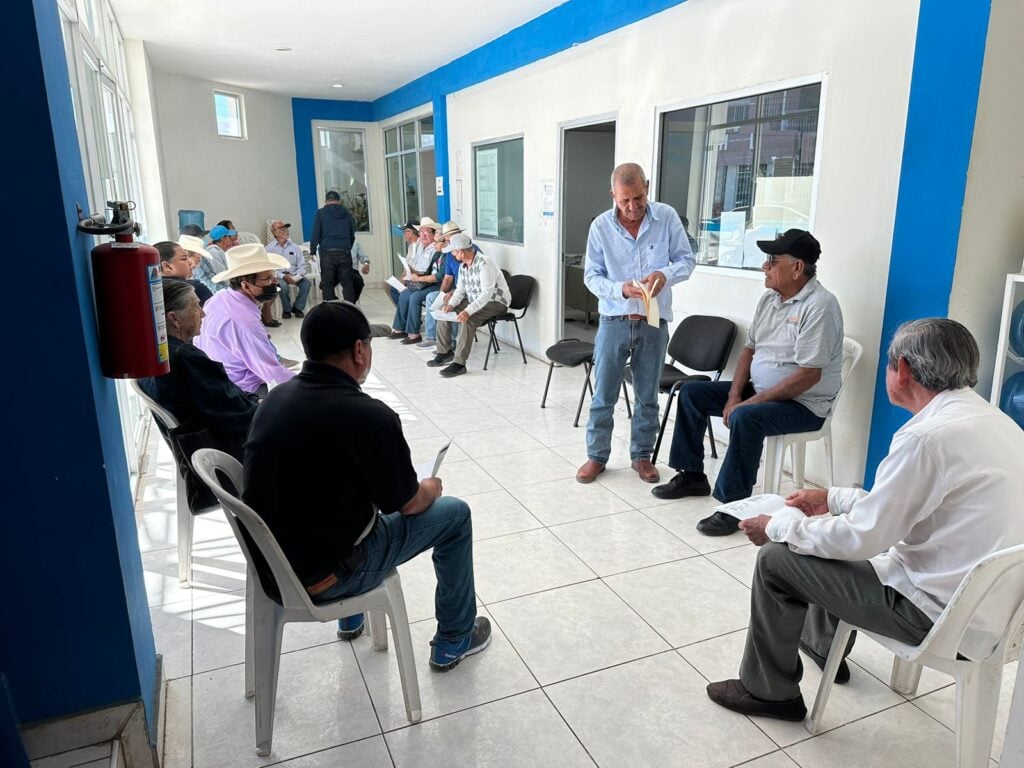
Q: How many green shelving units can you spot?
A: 0